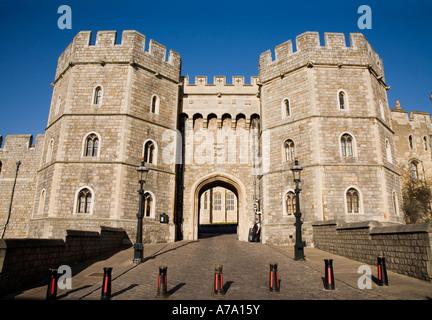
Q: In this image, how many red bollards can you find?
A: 7